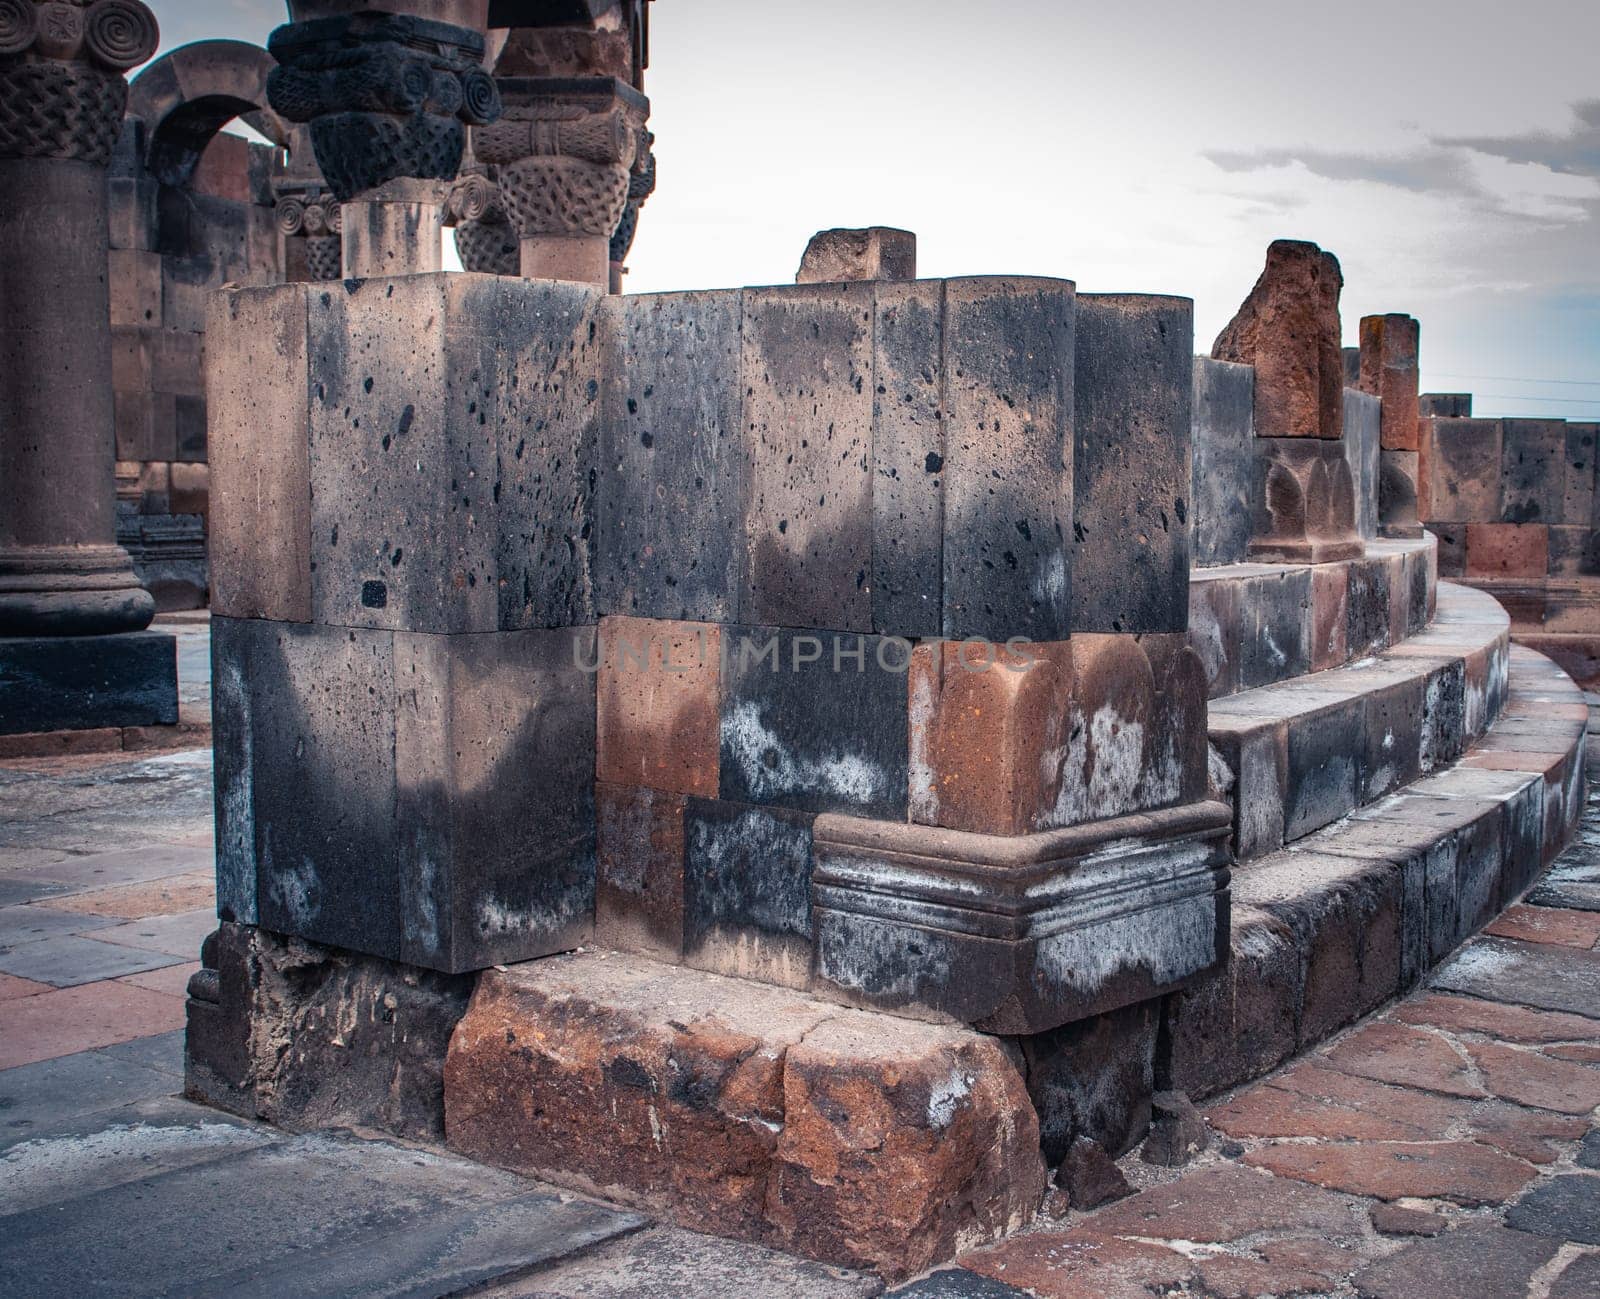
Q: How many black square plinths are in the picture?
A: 1